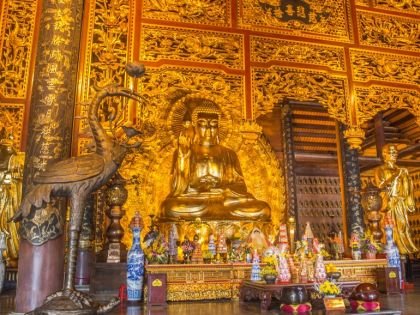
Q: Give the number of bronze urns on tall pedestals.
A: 2